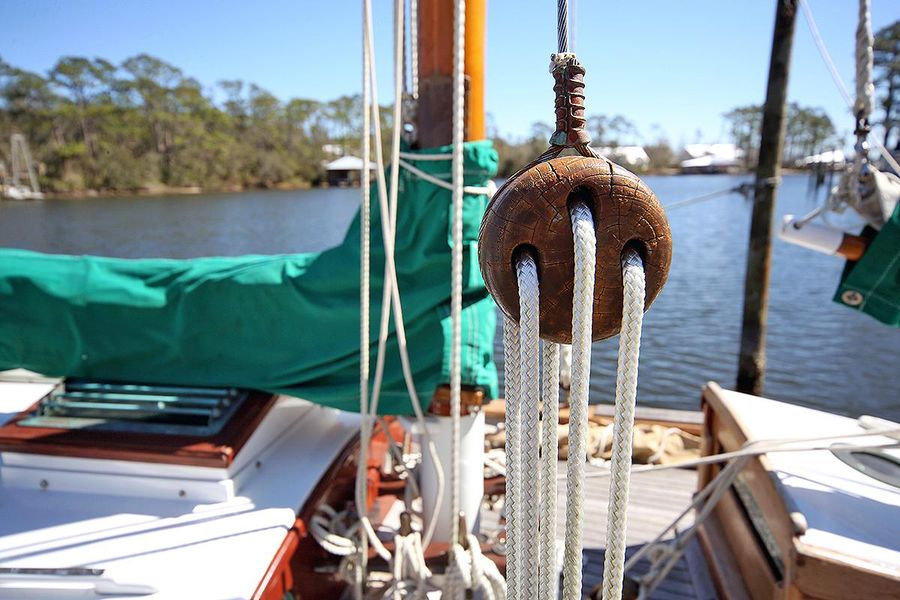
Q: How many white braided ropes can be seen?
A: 5